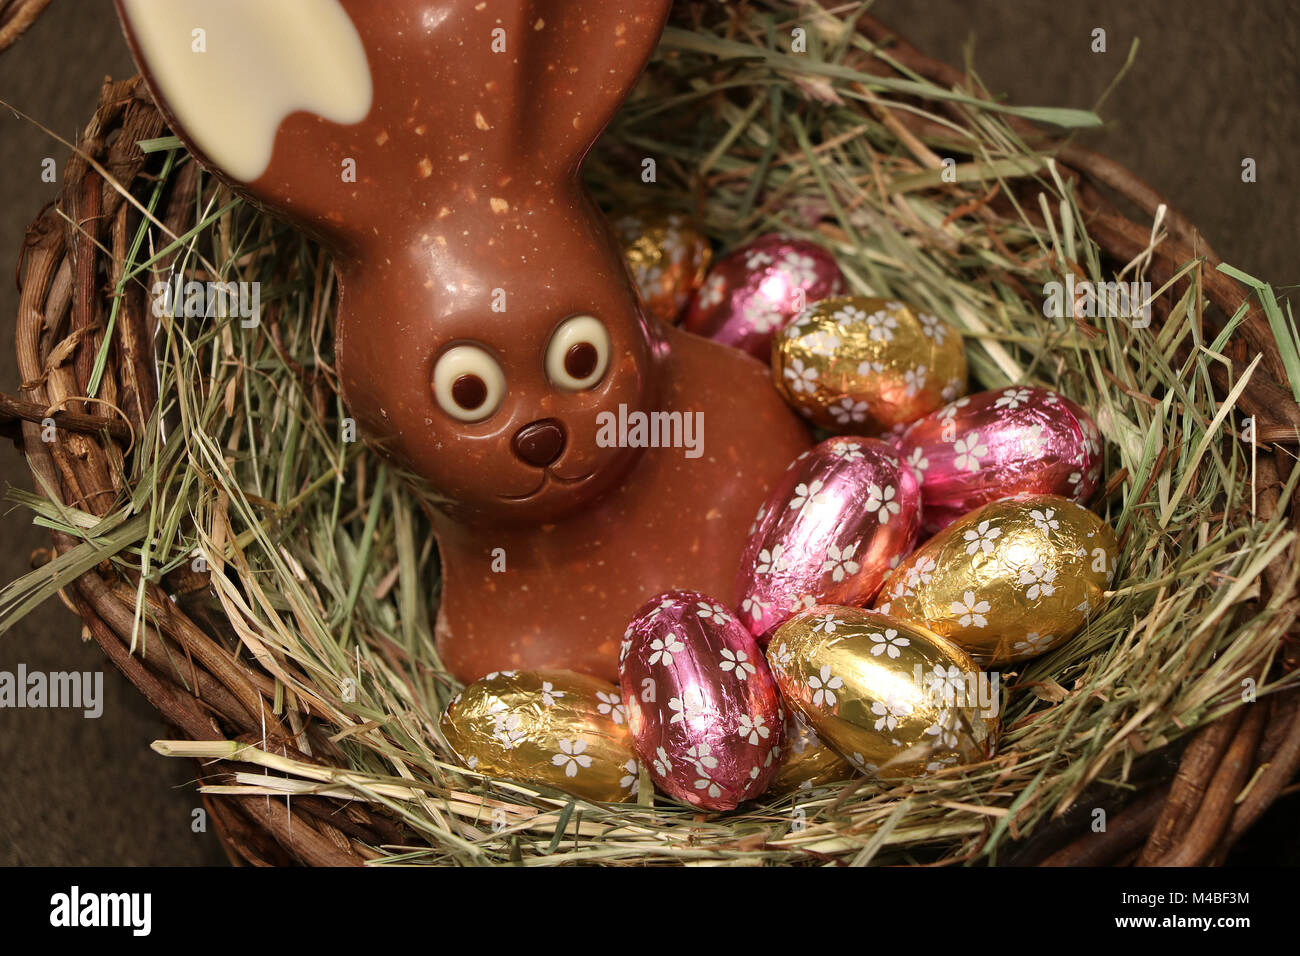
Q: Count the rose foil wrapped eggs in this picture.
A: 4